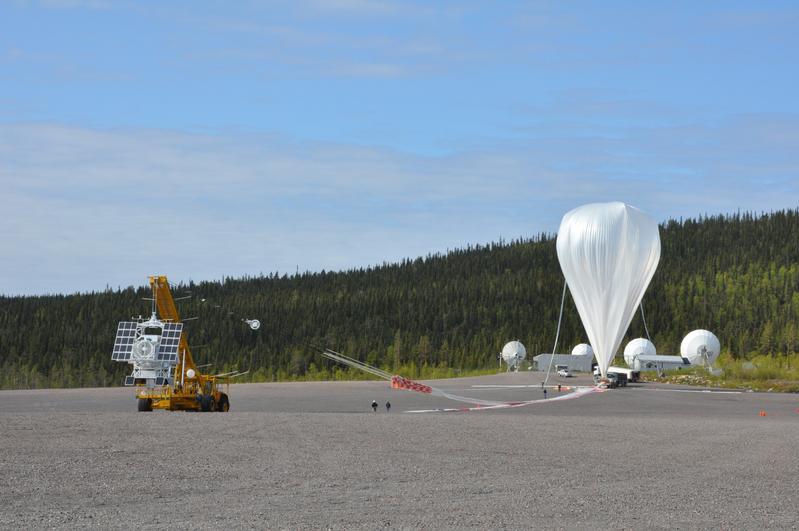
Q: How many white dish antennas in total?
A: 4